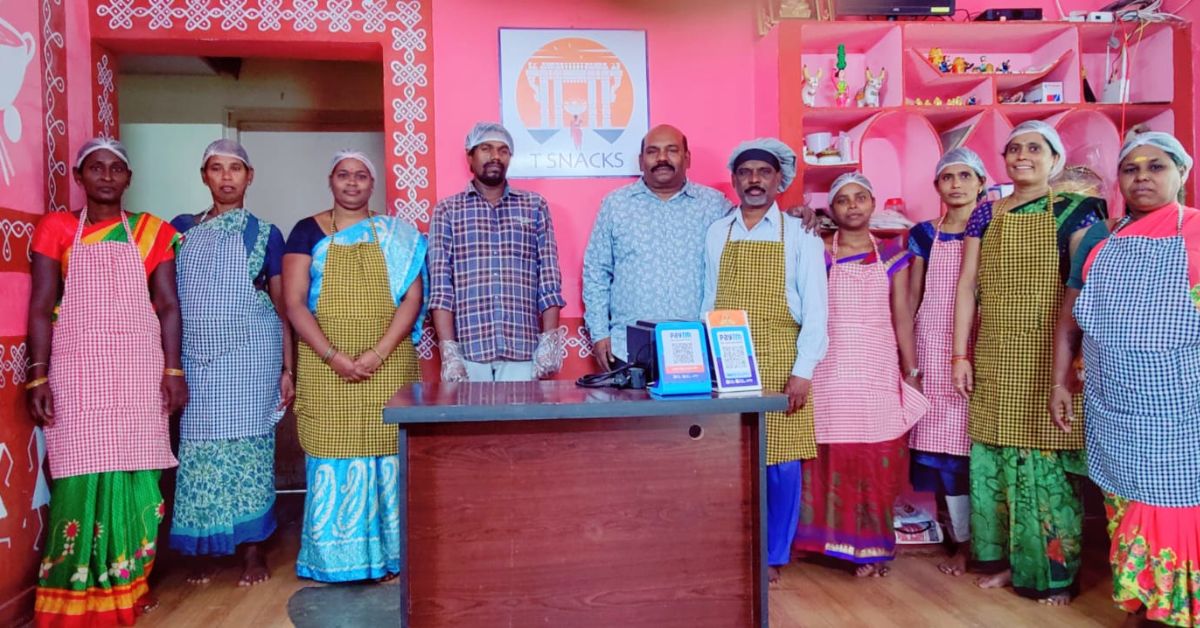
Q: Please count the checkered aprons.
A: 8